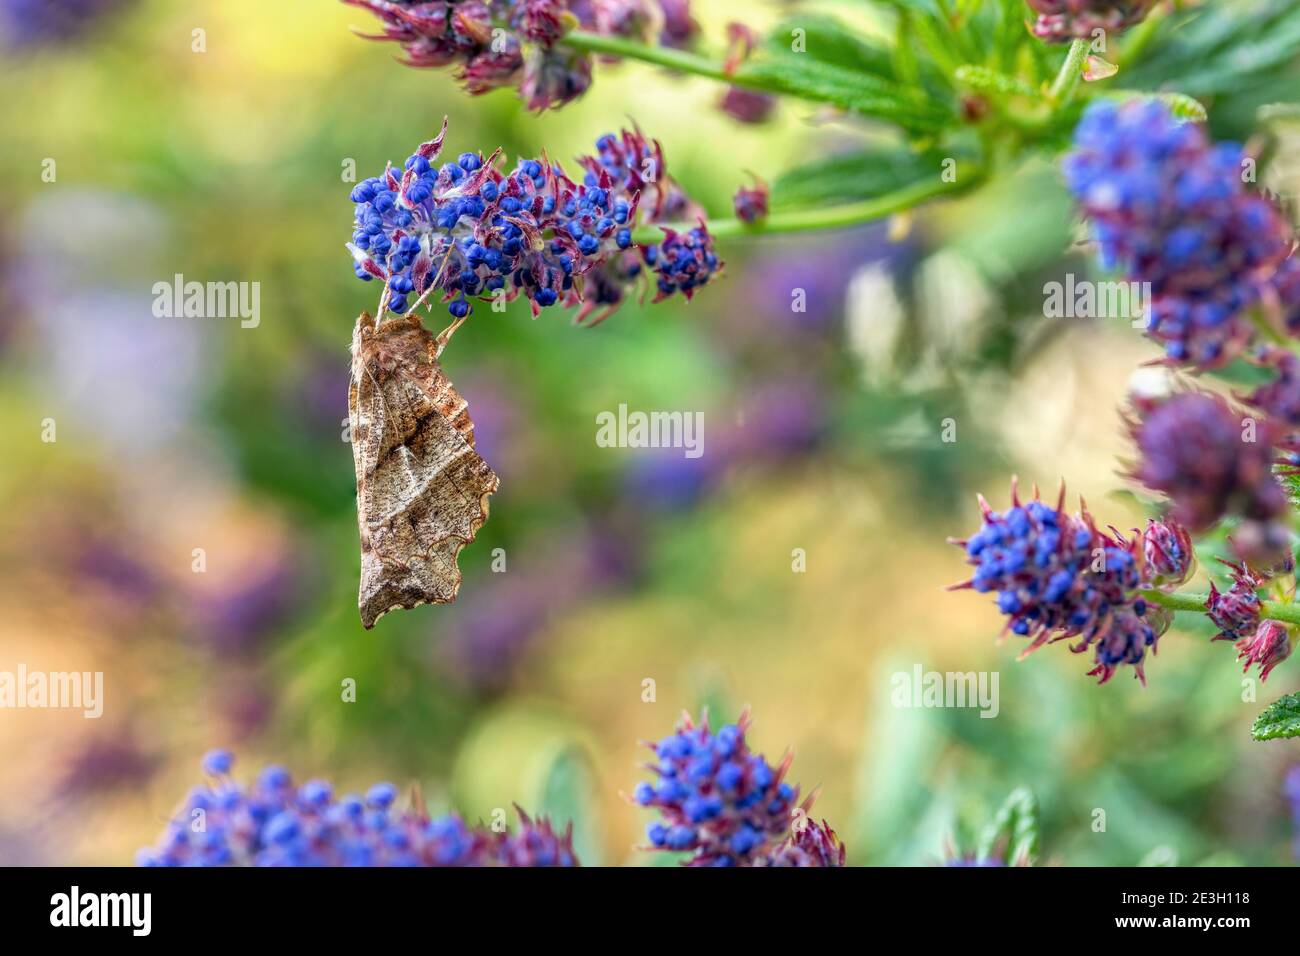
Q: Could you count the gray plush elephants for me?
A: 0